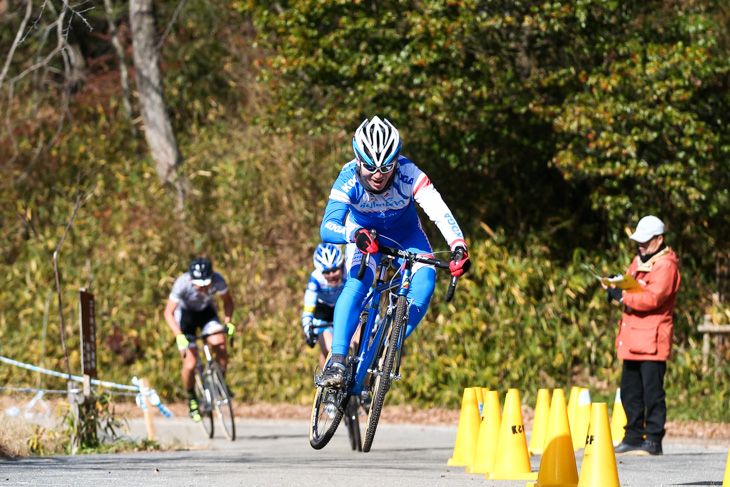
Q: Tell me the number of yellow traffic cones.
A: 12